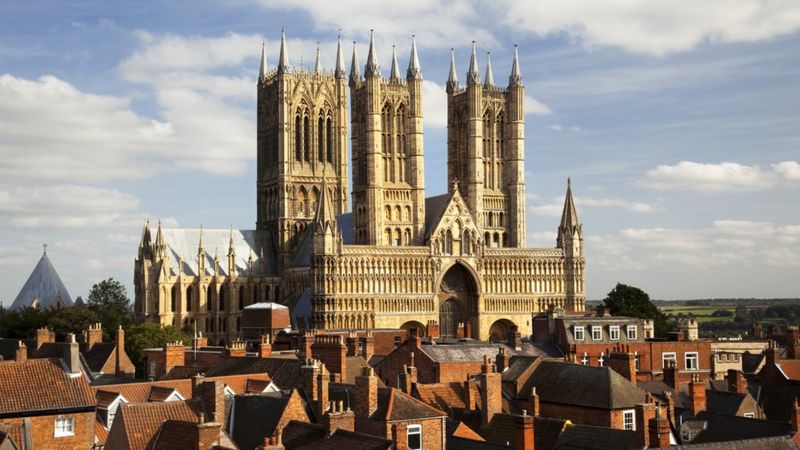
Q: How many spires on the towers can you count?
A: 12